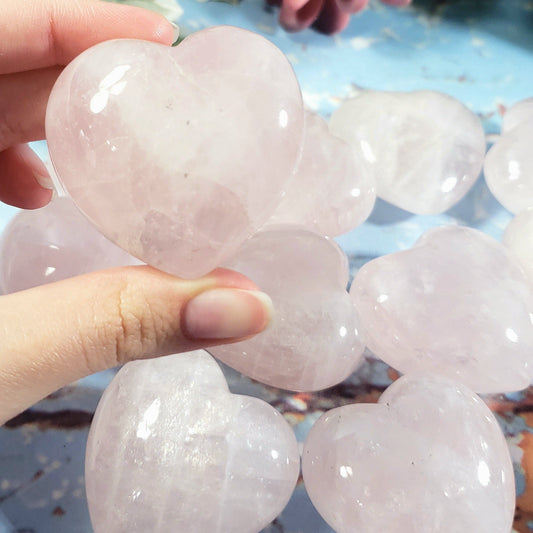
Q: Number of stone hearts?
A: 10